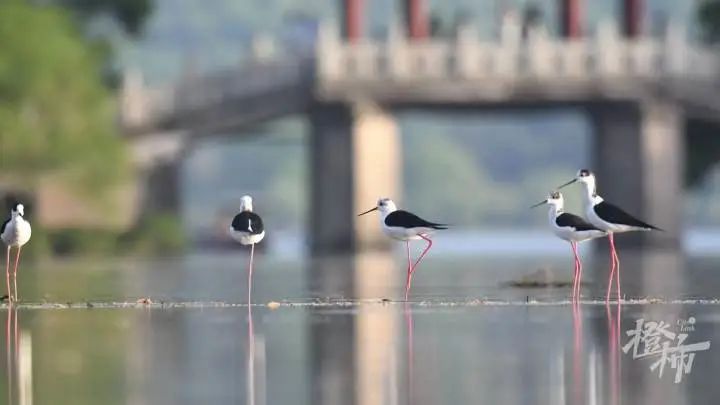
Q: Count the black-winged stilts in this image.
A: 5